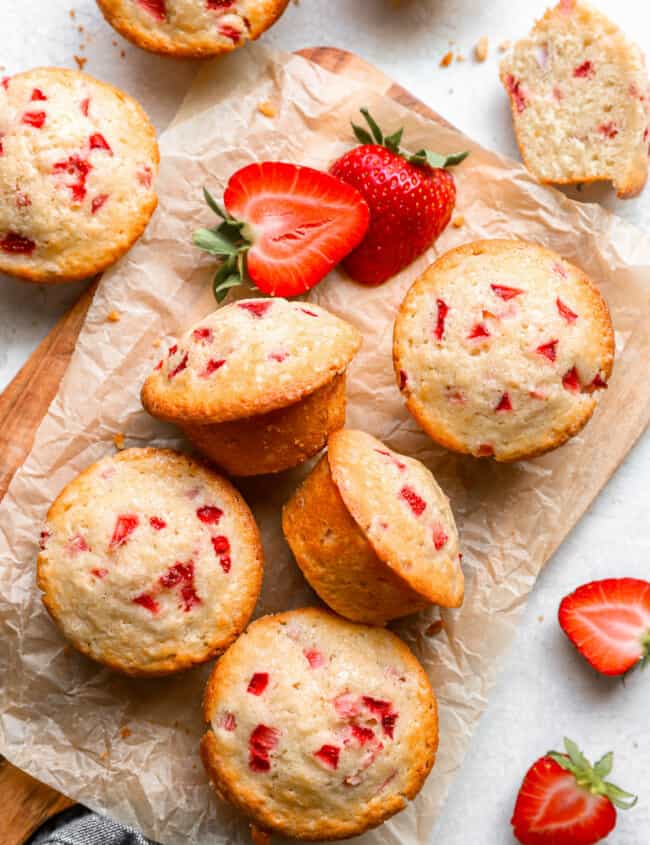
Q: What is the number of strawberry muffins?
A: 8